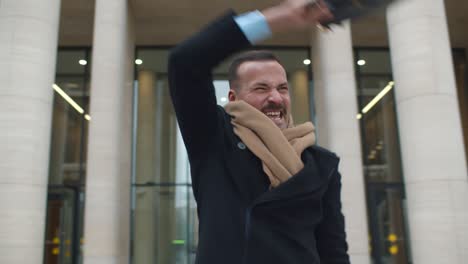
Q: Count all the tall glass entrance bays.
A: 3